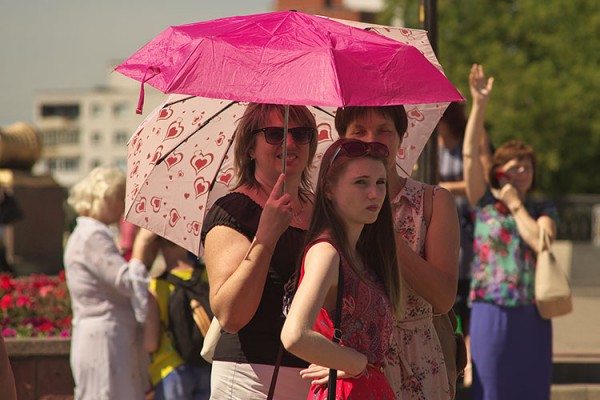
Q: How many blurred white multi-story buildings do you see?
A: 1